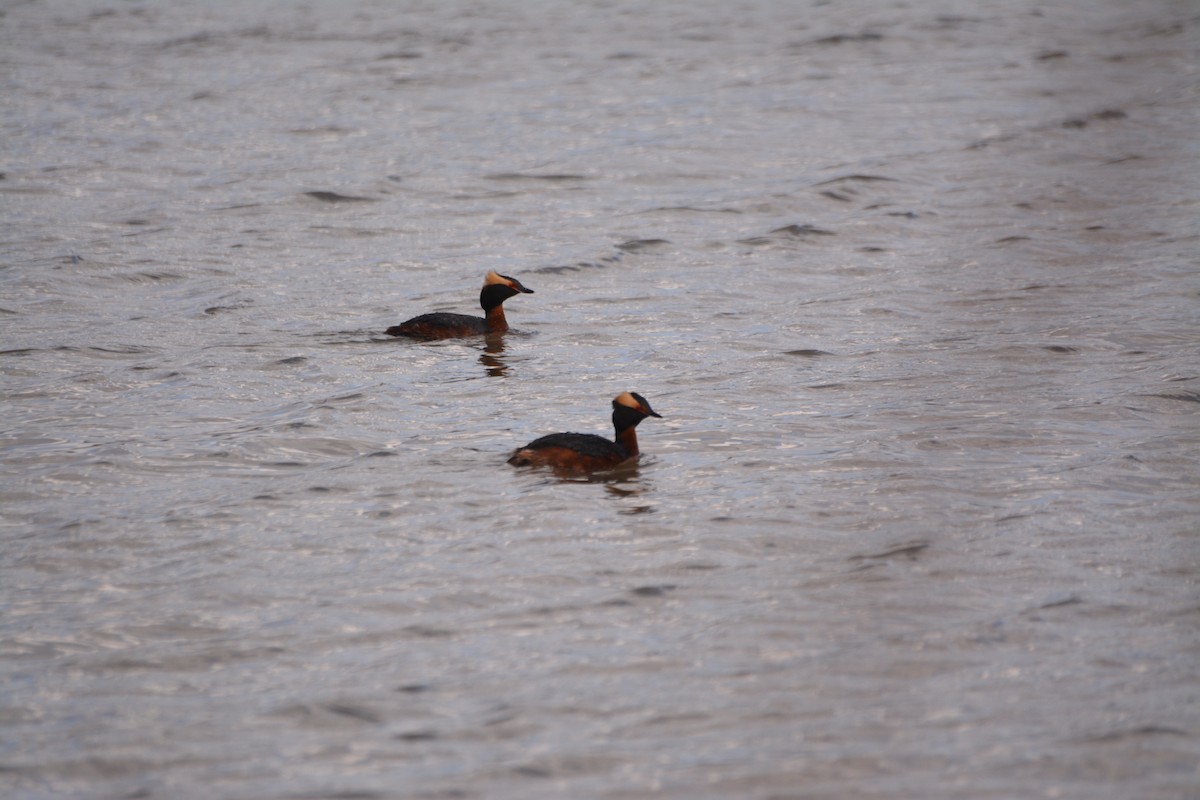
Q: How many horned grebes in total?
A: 2